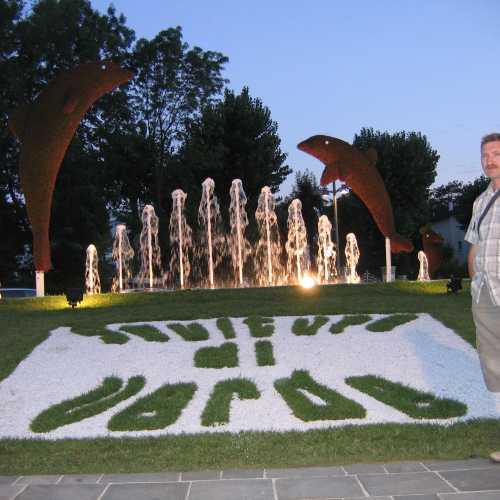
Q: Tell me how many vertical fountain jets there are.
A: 11